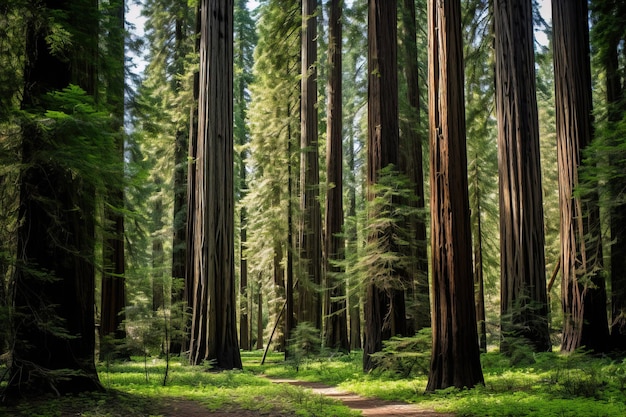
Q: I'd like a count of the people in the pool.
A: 0